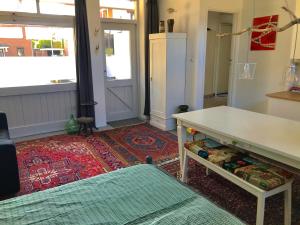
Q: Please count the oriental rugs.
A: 3